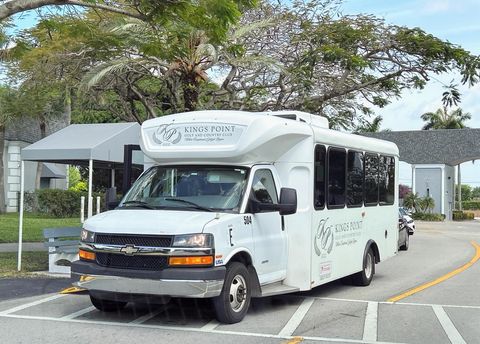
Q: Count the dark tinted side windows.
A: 5